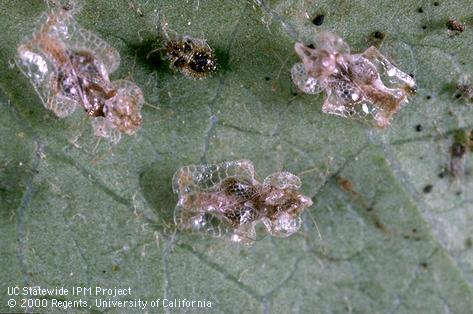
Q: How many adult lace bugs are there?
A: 3